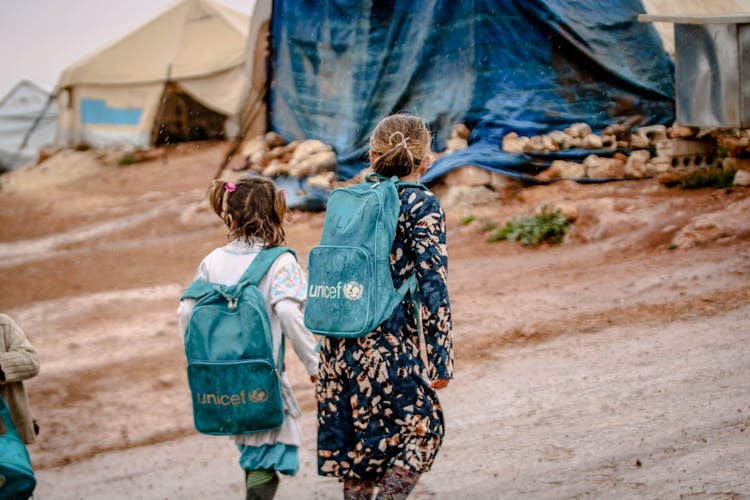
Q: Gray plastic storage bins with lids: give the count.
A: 0